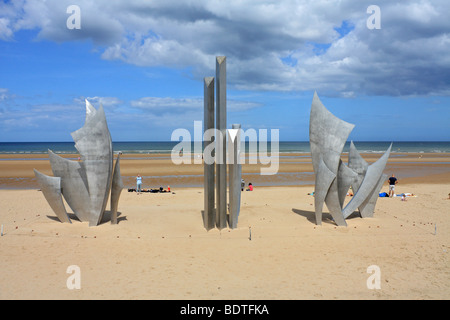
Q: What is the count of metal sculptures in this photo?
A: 3